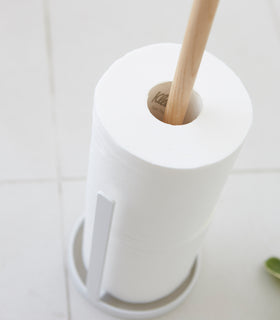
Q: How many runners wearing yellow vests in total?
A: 0